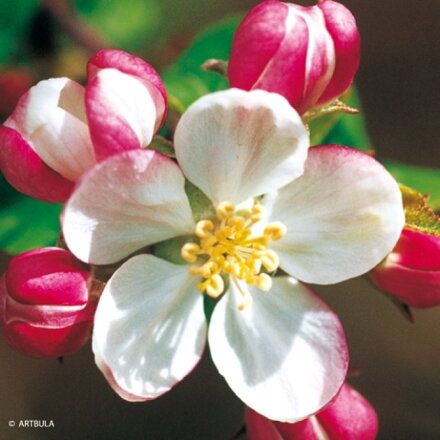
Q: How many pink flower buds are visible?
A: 5